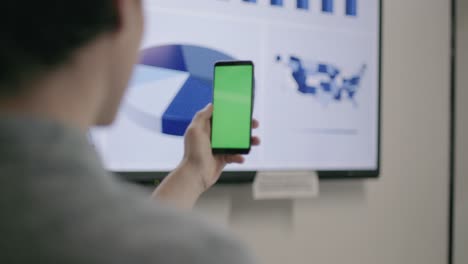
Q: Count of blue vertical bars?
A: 5